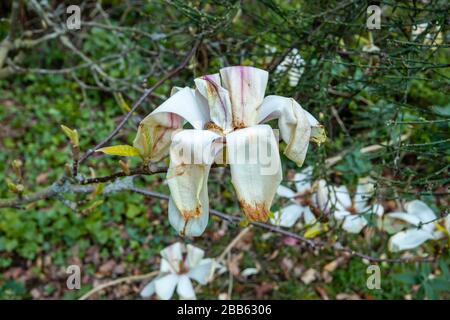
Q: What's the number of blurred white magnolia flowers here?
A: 4